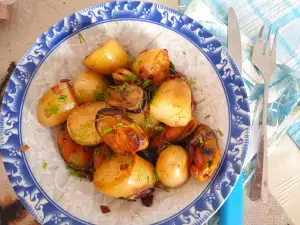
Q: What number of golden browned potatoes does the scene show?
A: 8